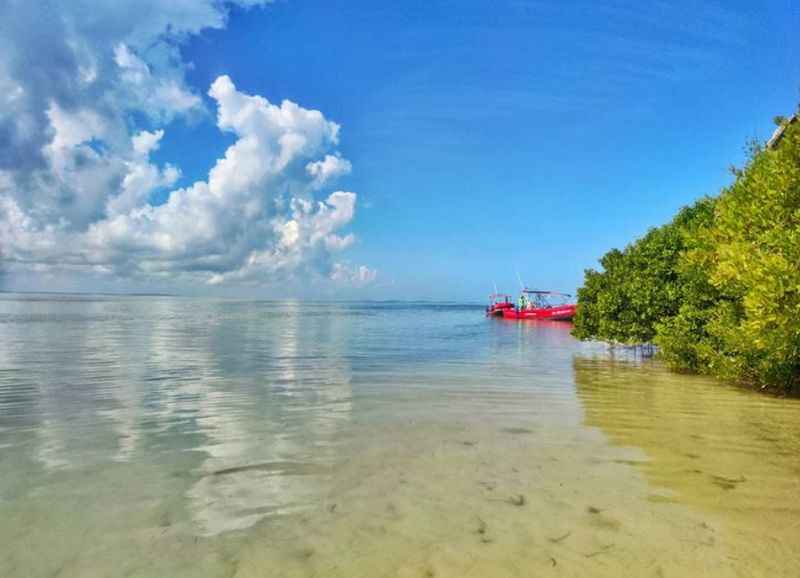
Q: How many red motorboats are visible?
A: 2